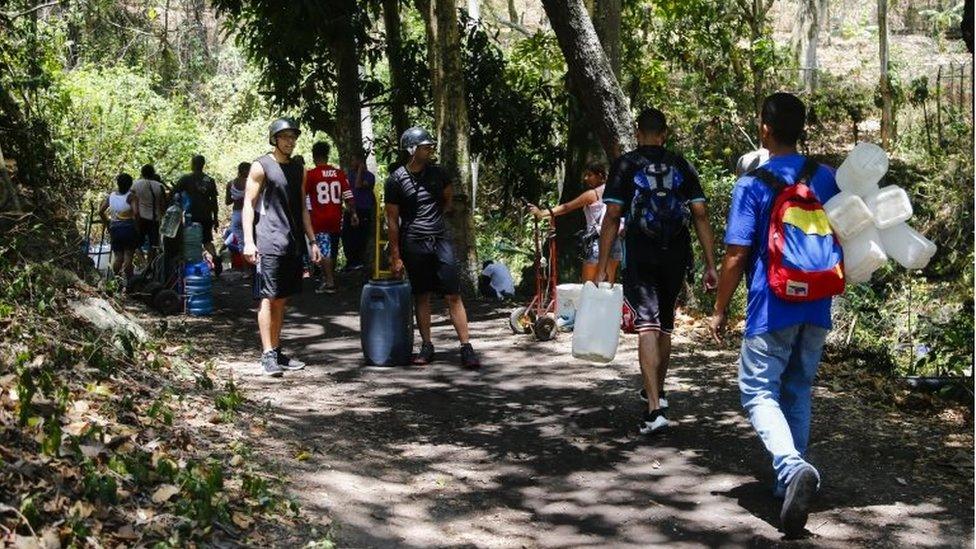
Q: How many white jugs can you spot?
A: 6